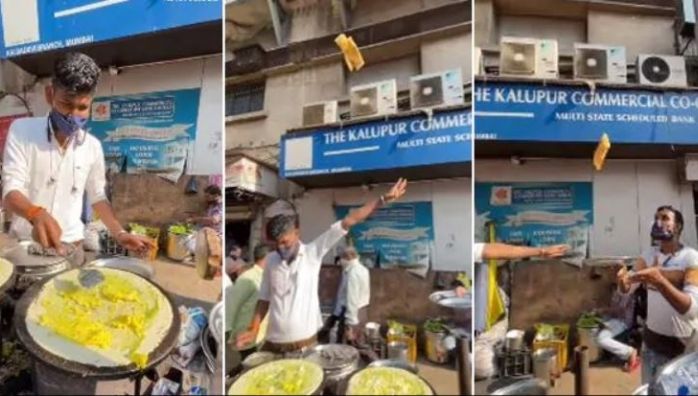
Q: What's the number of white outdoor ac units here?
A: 6